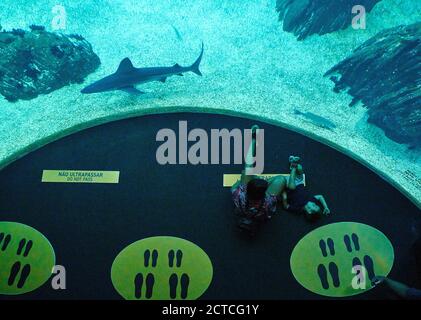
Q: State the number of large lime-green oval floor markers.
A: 3